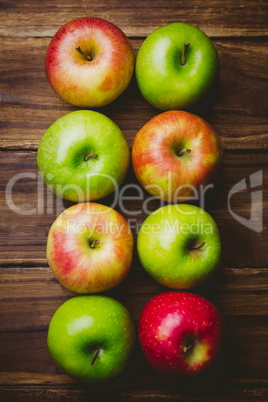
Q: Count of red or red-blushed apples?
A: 4